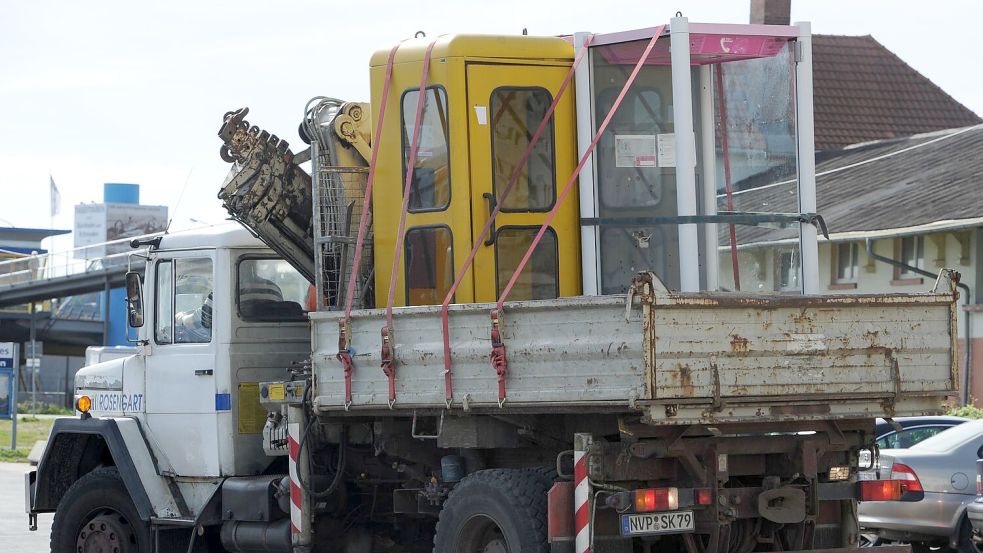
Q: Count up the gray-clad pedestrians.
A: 1